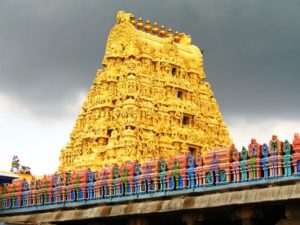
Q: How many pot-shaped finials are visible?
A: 7